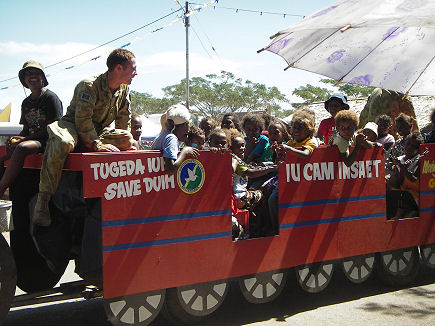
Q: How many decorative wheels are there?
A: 7